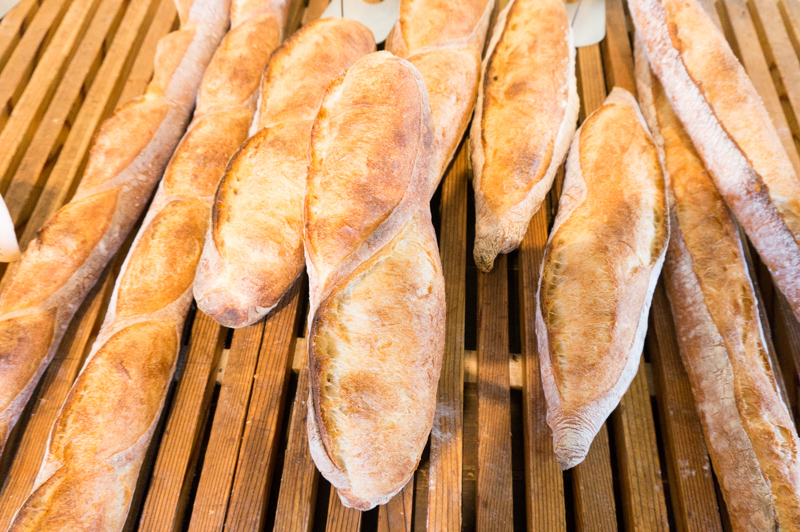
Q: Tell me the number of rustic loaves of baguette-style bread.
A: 9